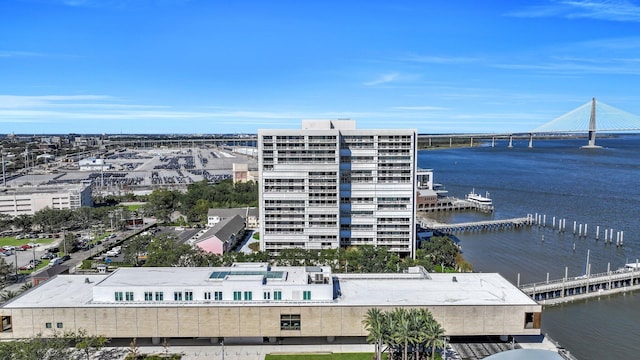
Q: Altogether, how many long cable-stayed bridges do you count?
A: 1